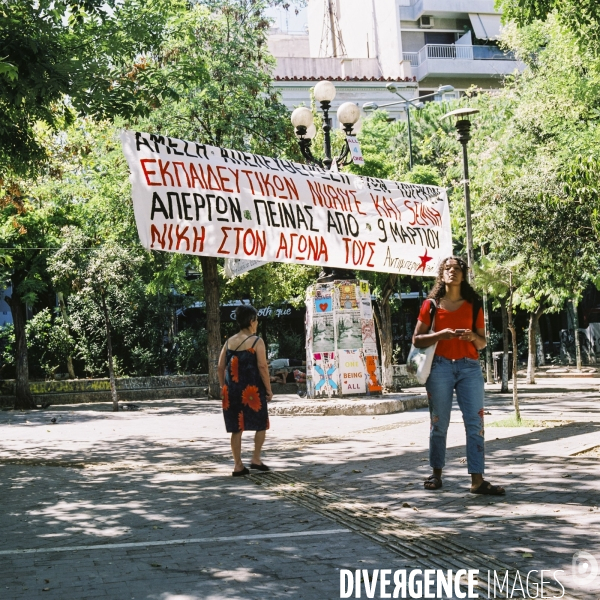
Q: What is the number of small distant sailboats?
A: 0